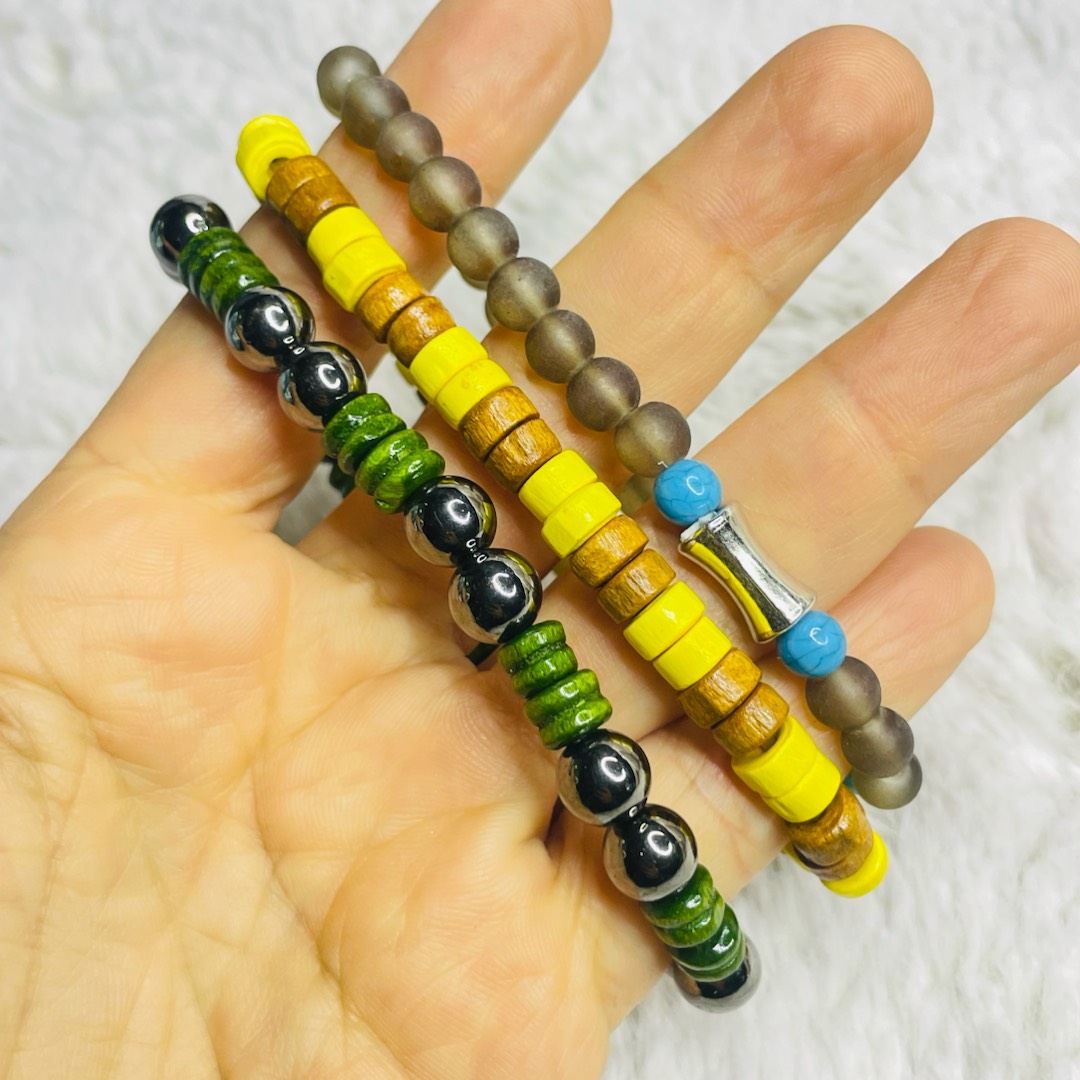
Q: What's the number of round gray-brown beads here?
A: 12